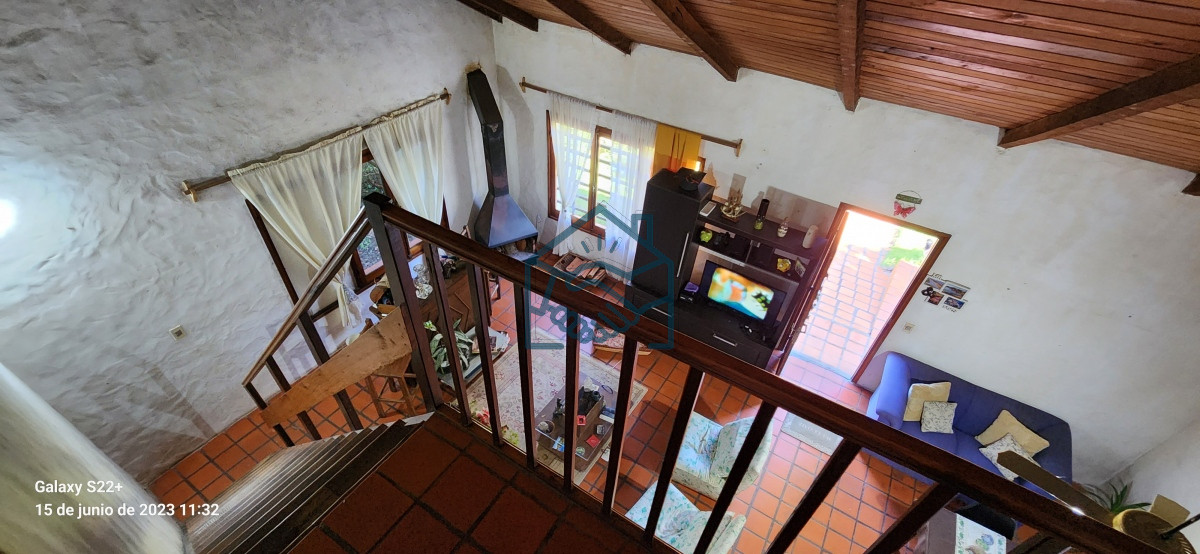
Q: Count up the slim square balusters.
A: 13